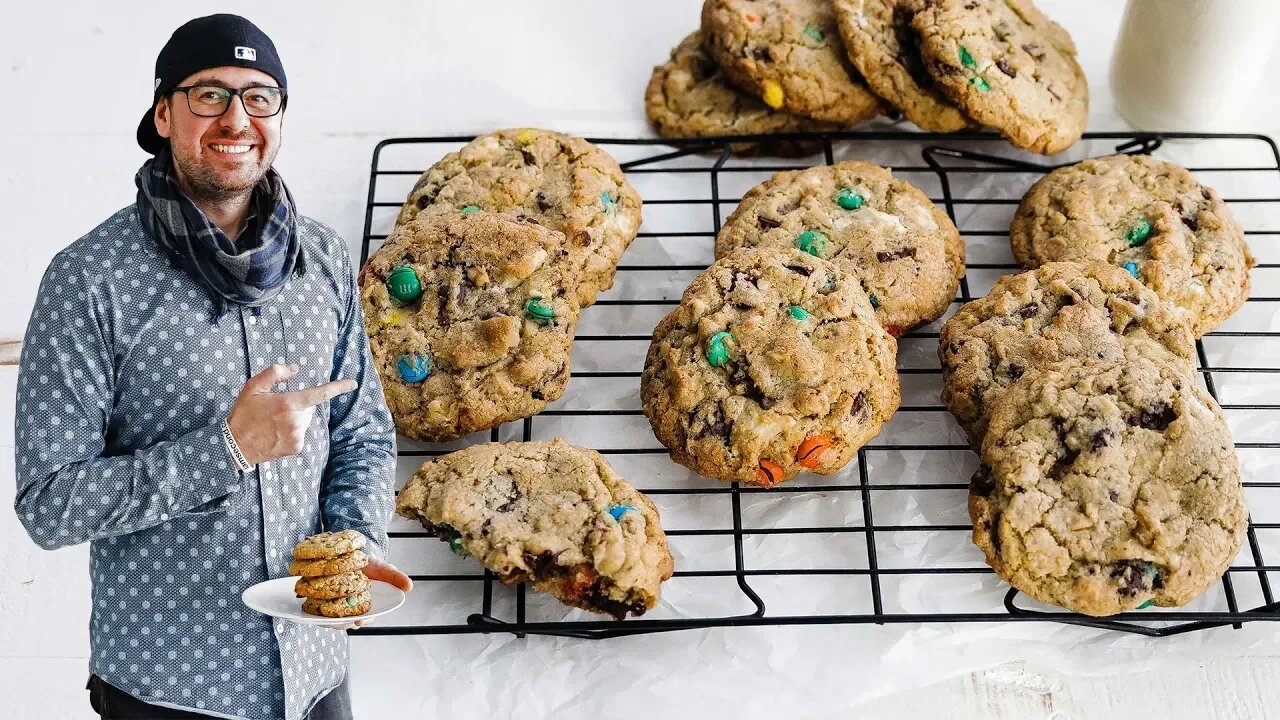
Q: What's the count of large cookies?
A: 12